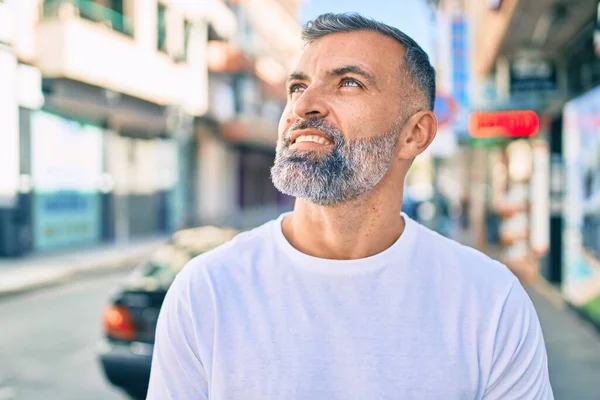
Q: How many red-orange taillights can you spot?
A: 1